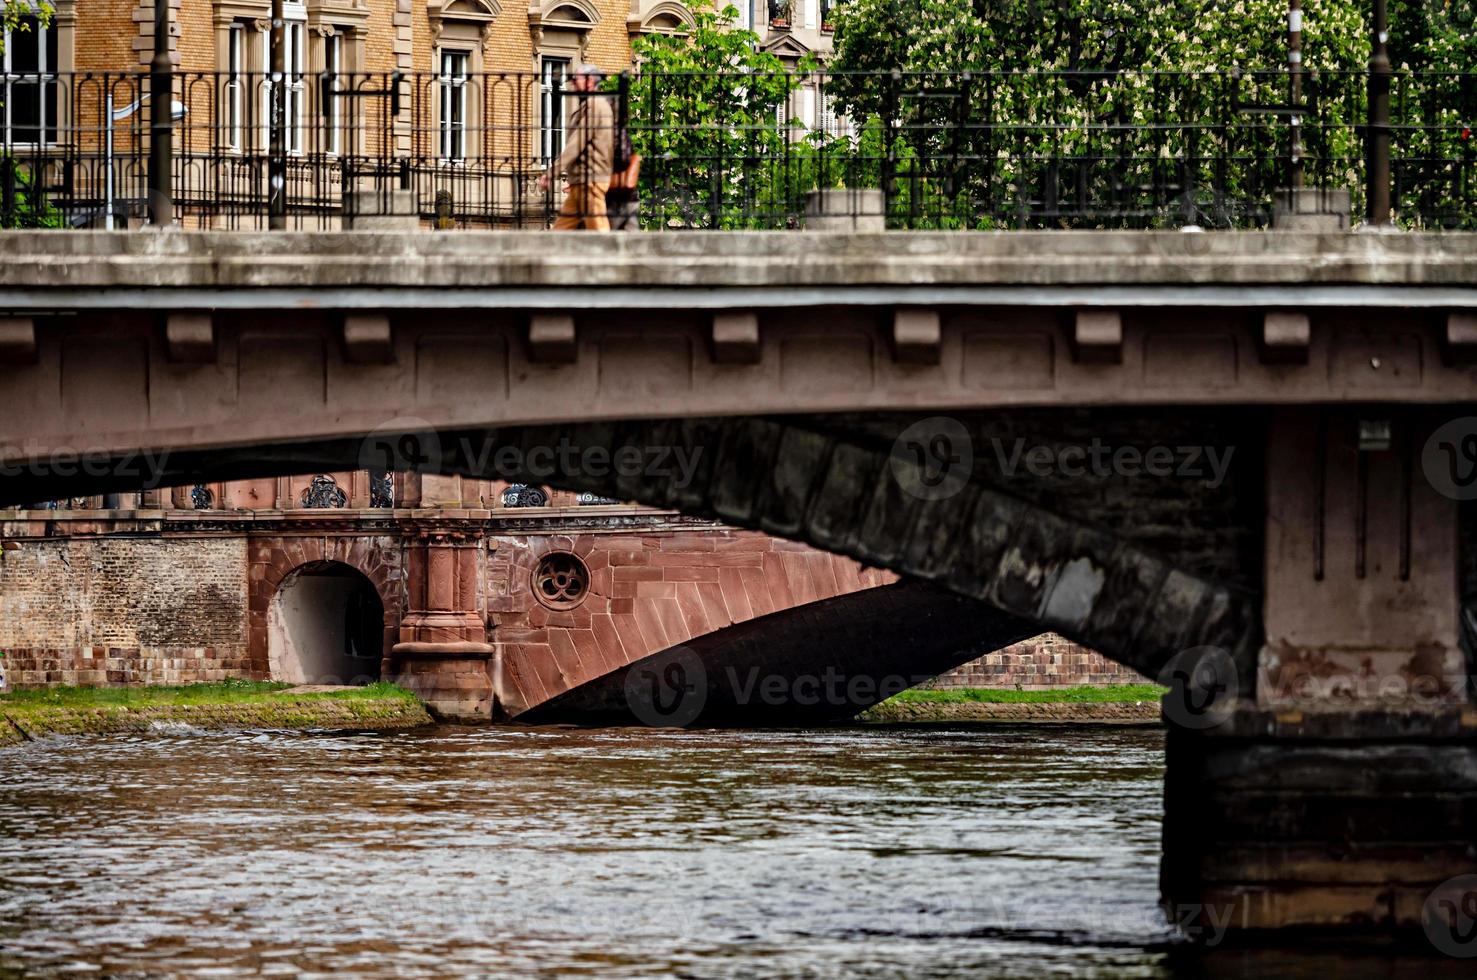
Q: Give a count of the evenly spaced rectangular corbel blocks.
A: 9